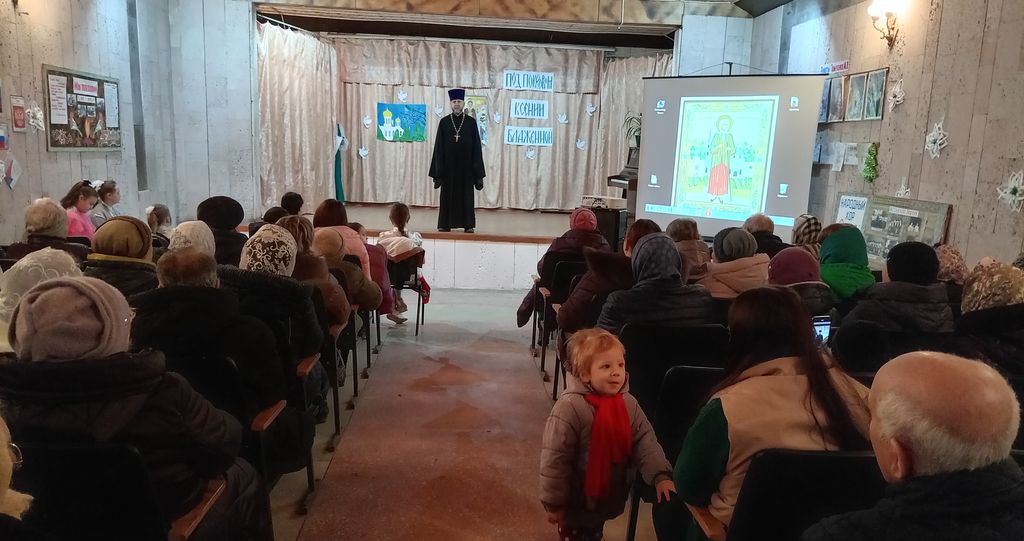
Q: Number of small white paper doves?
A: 9